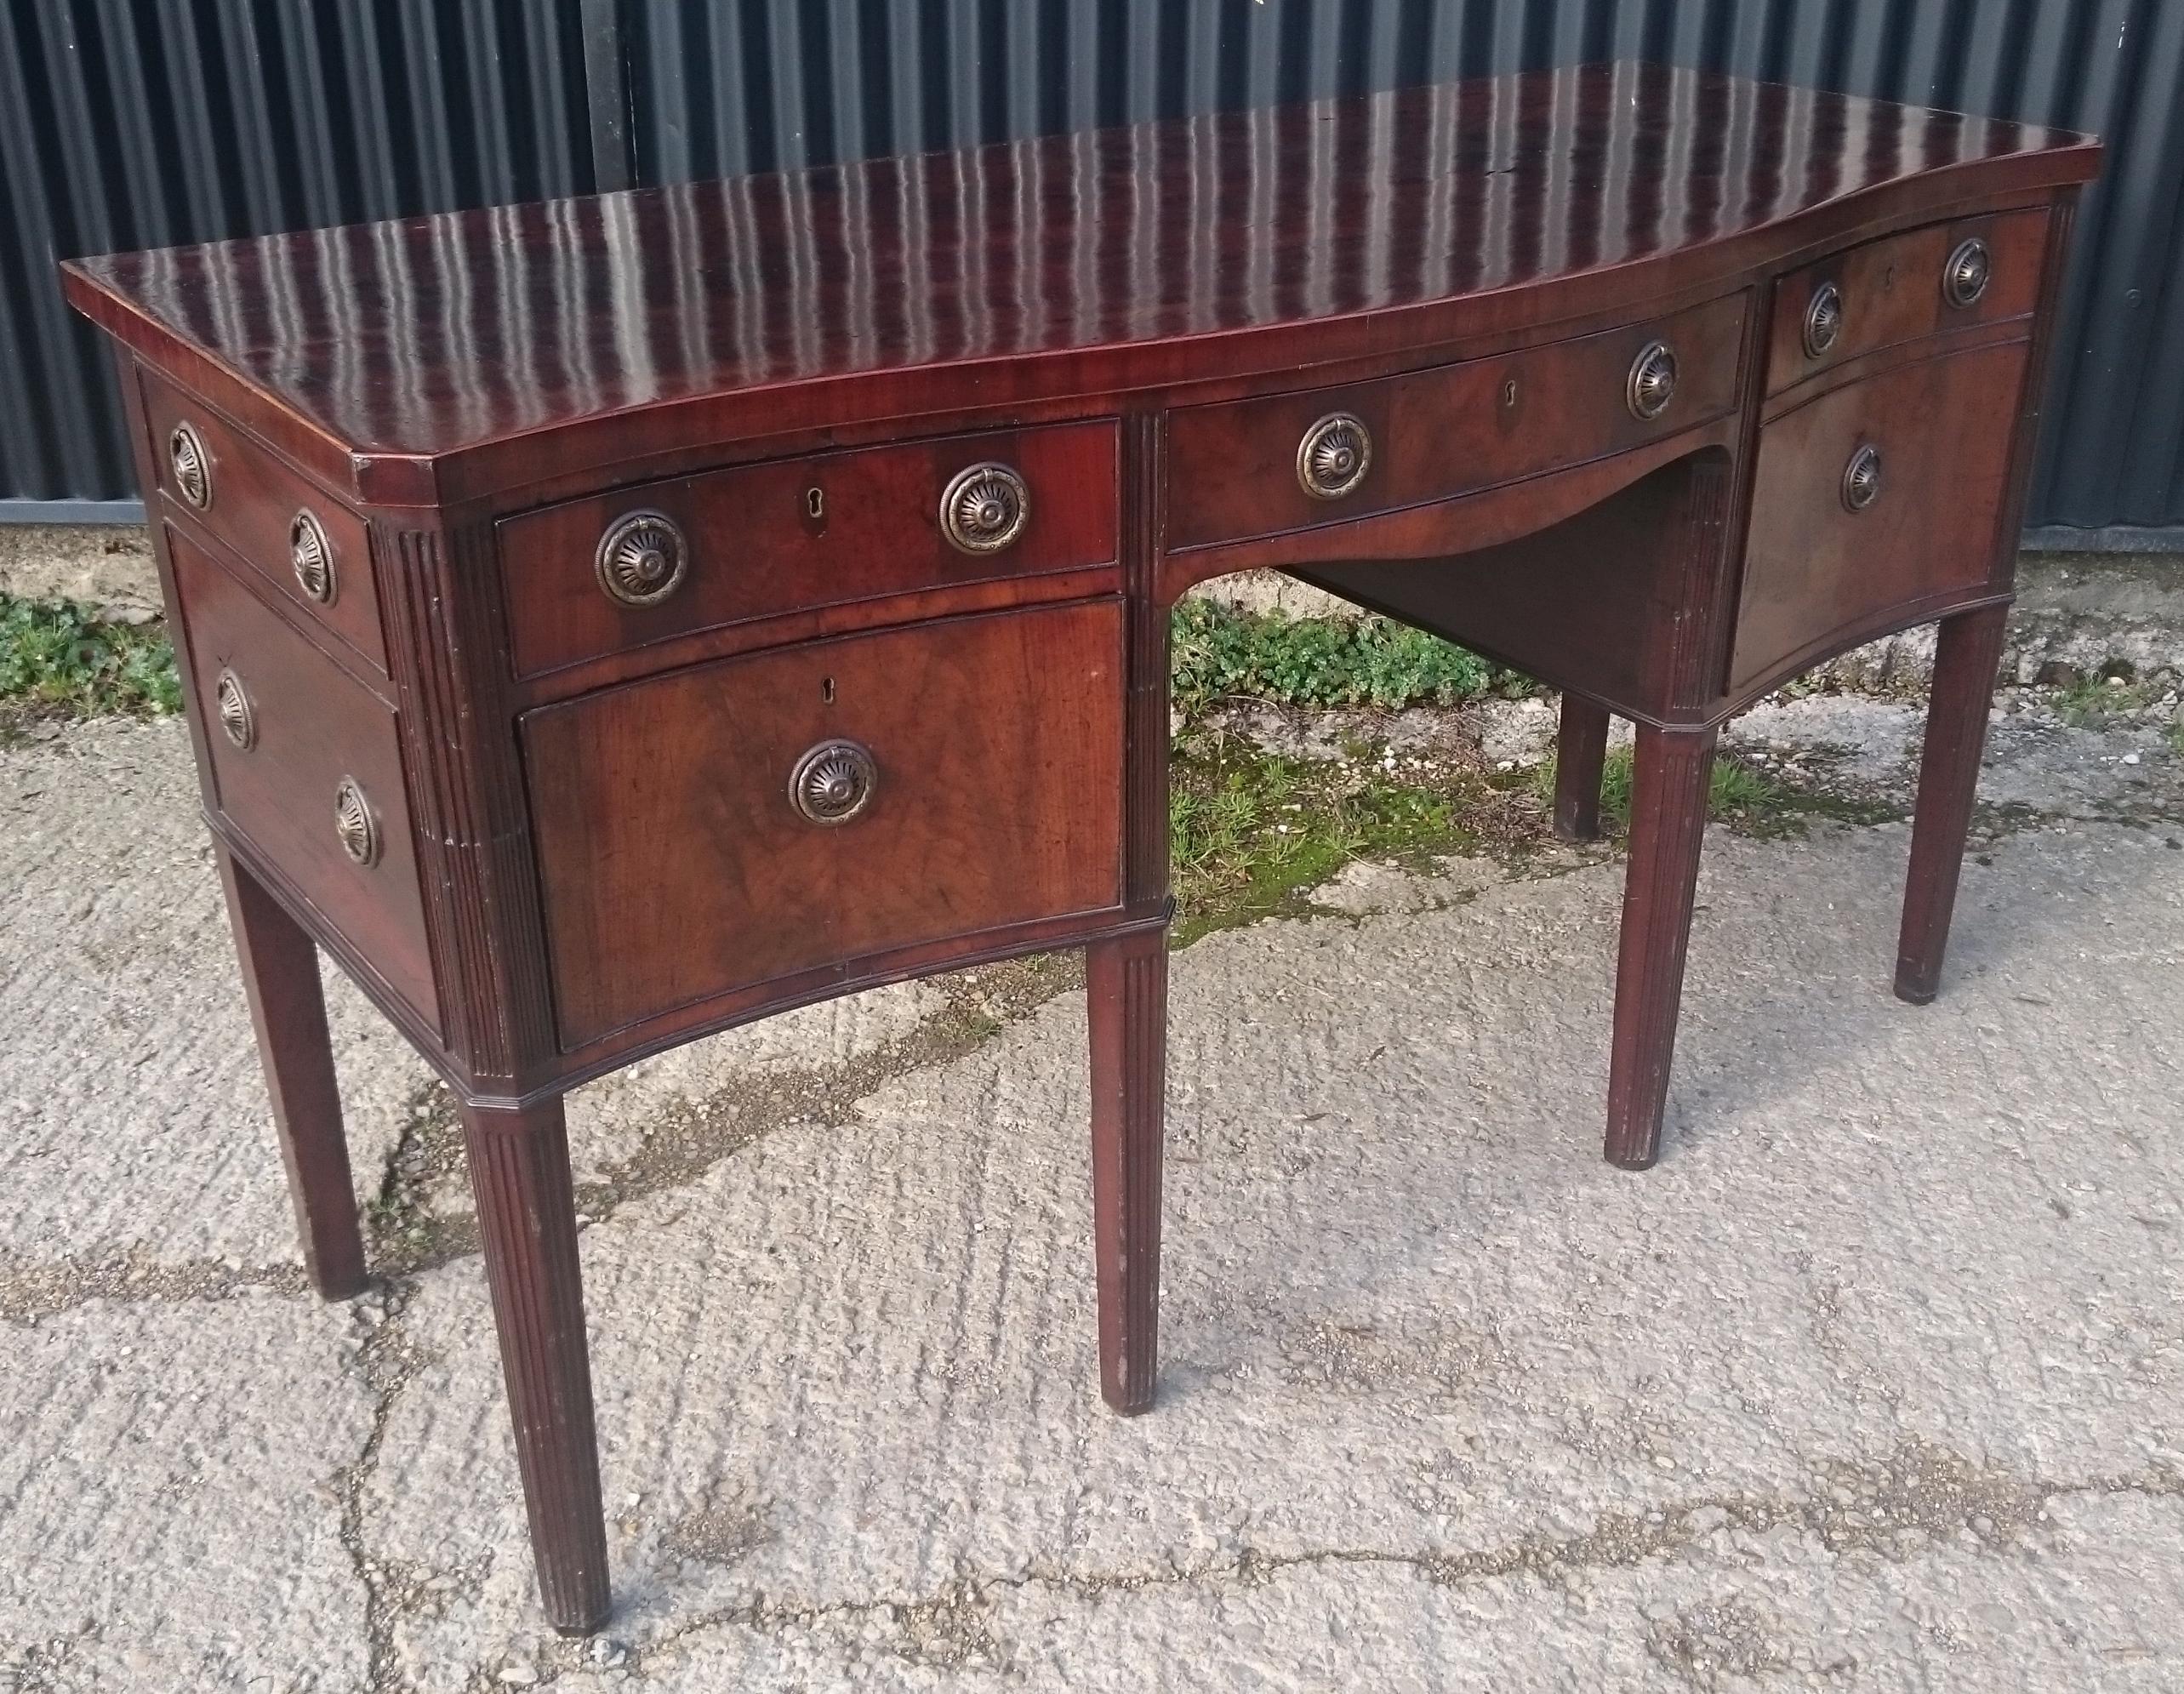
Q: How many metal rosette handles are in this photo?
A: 12